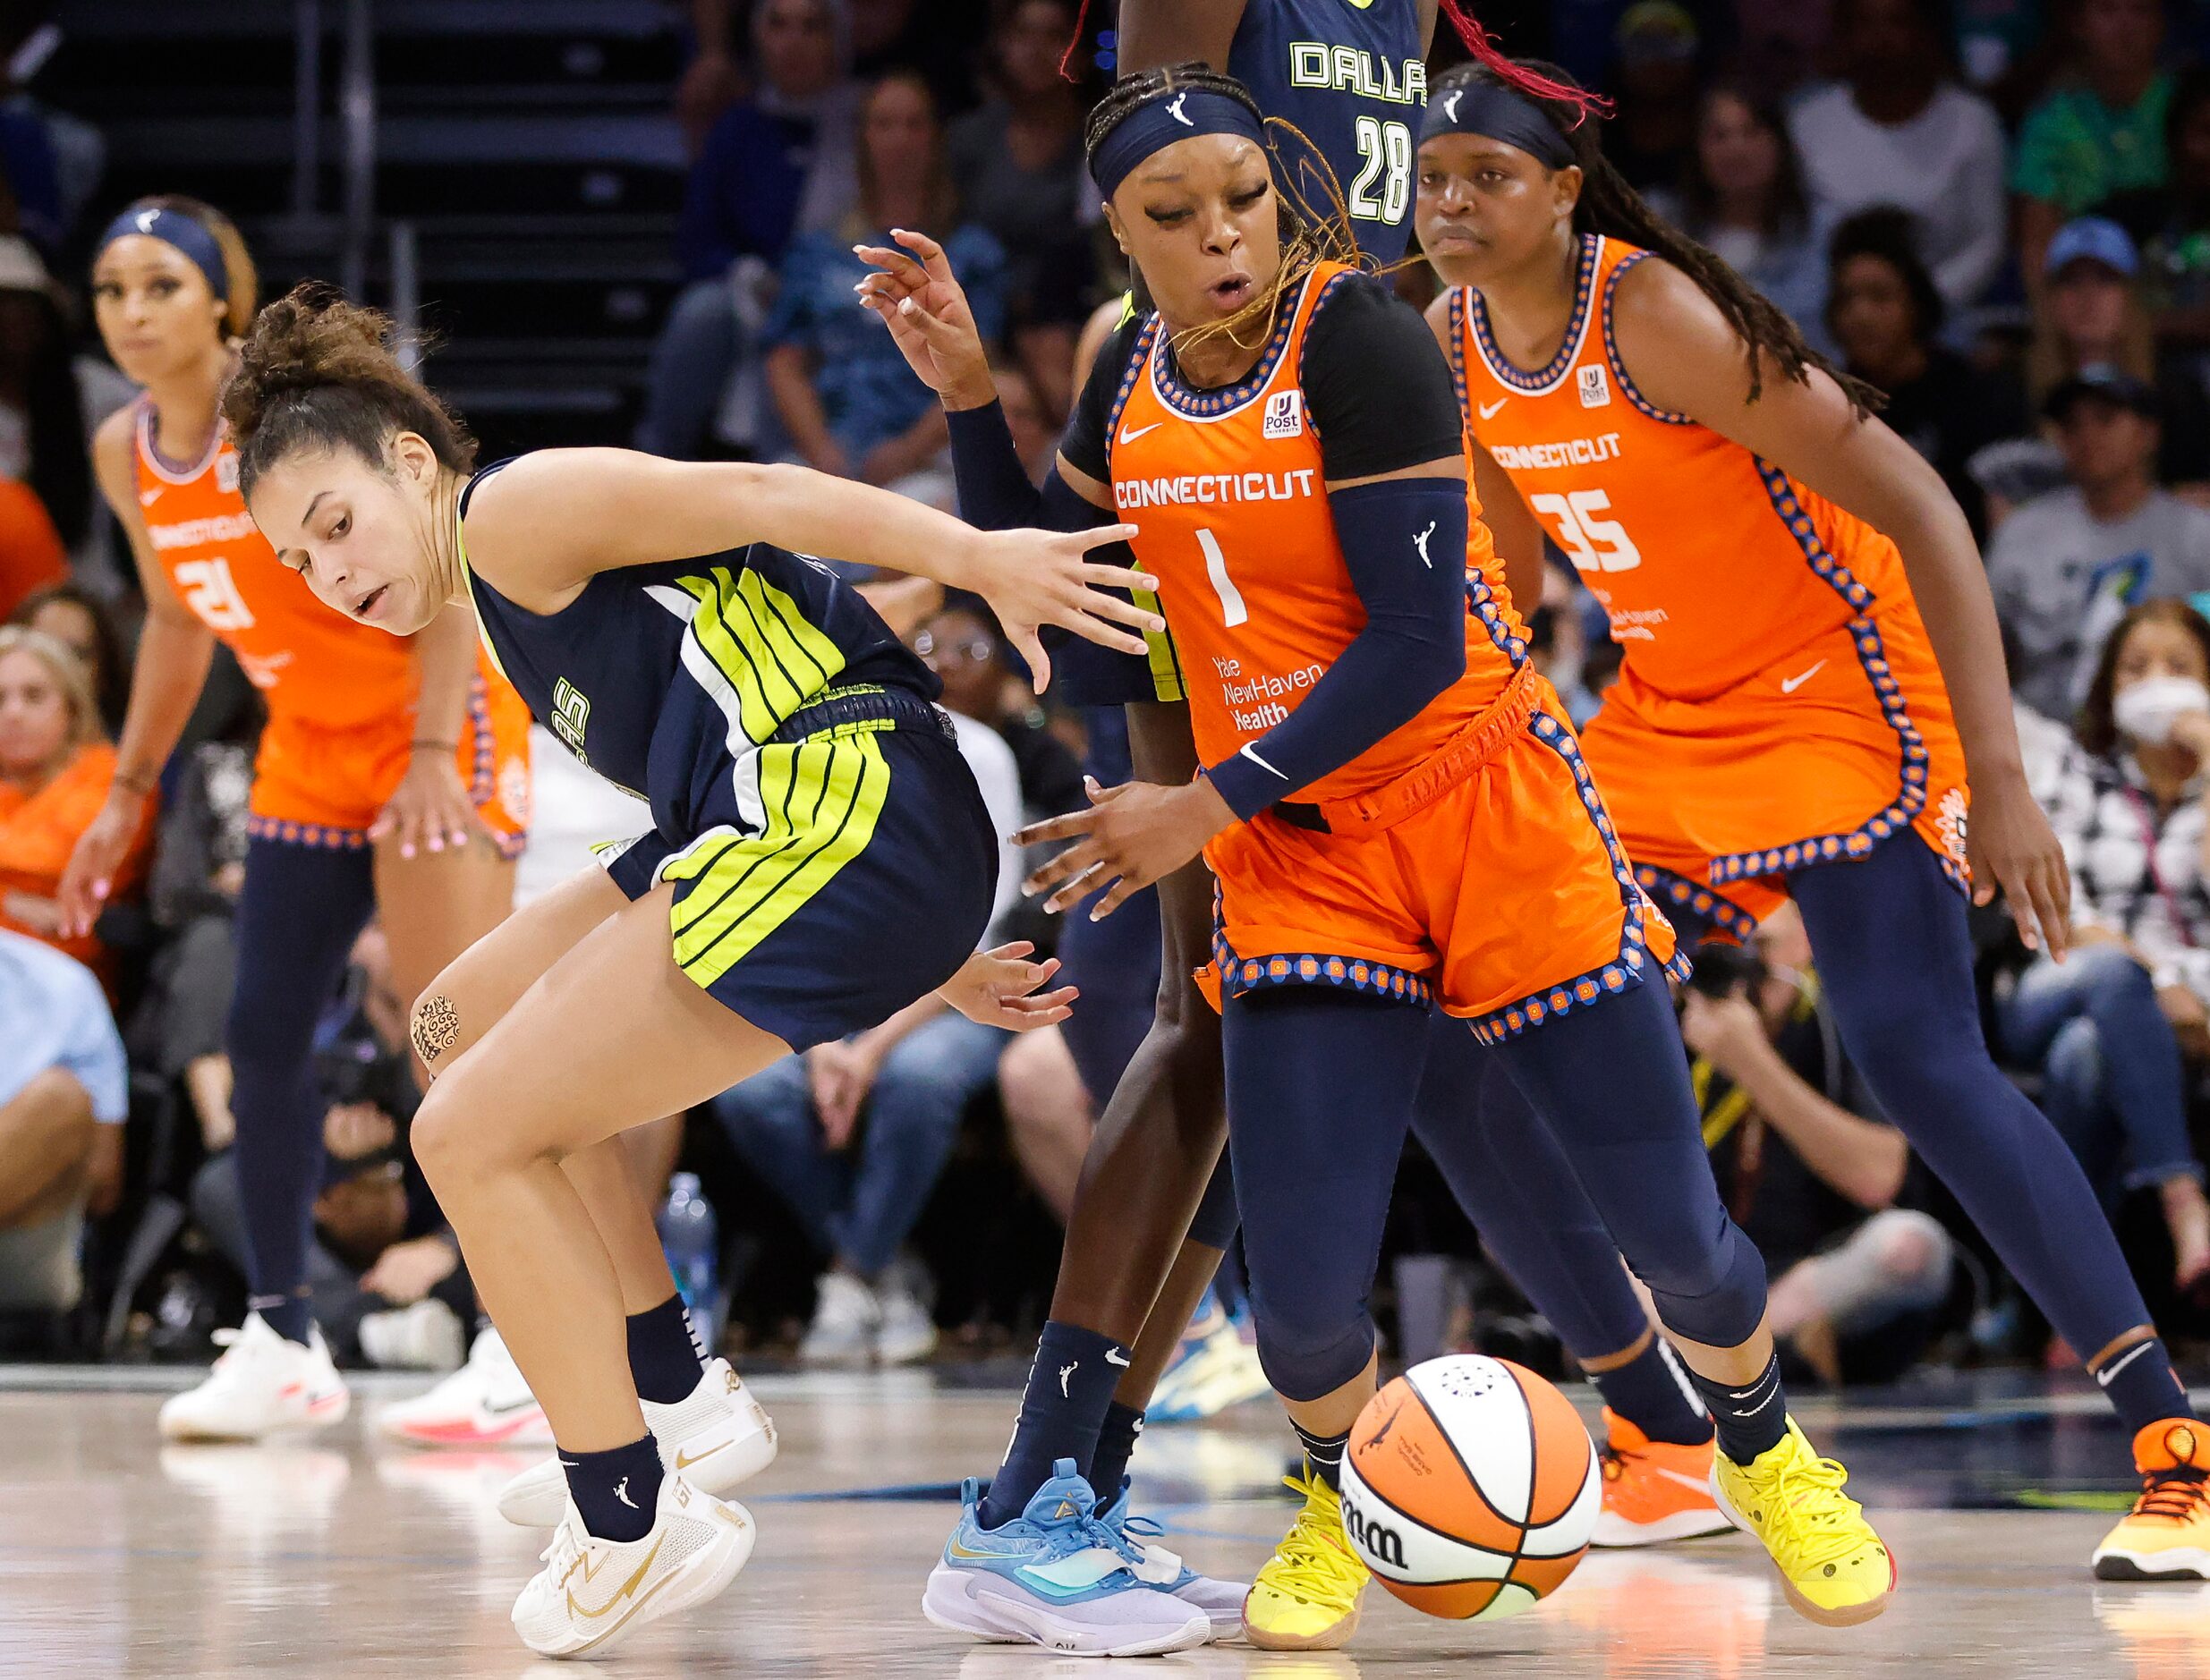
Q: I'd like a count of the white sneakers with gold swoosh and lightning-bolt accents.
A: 2